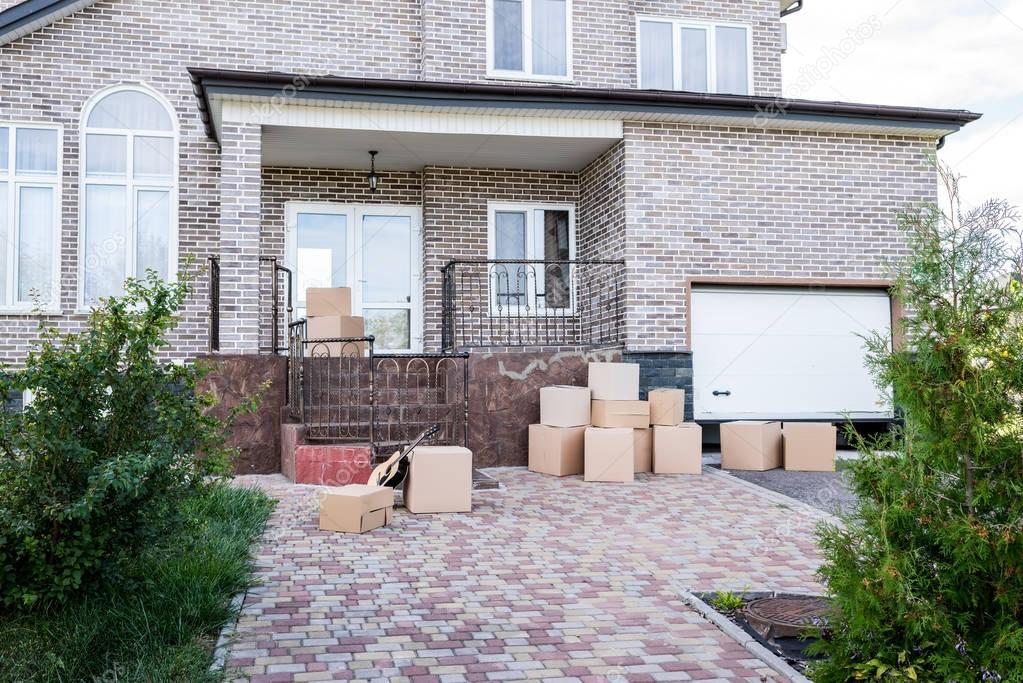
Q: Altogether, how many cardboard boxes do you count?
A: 14